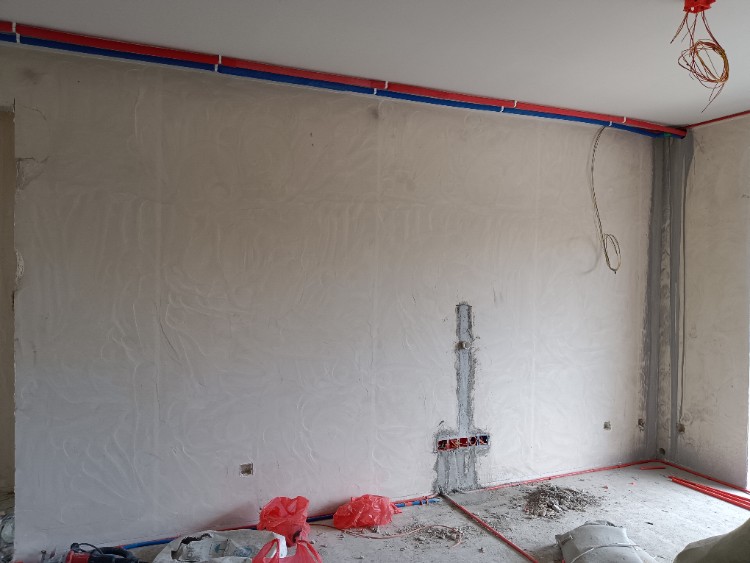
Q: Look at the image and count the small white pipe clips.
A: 10